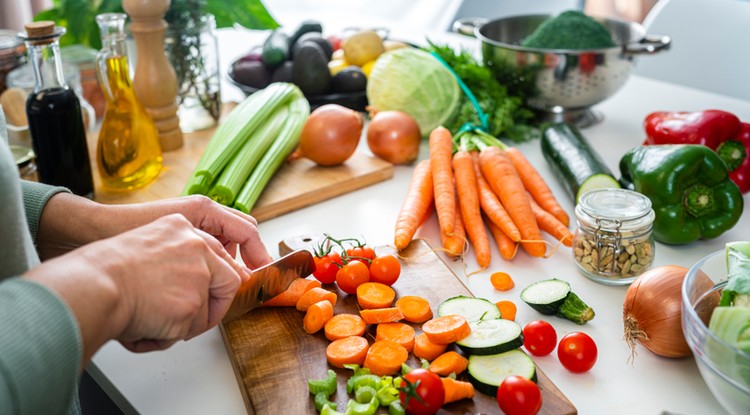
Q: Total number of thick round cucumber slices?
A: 3